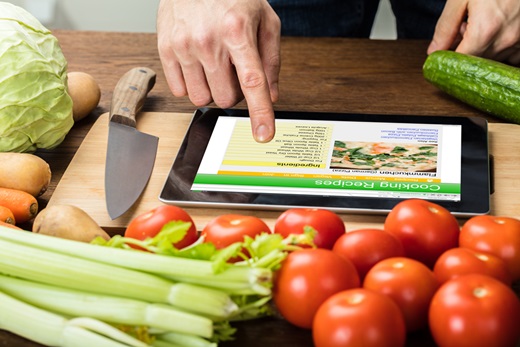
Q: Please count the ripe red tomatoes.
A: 11